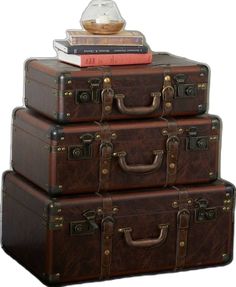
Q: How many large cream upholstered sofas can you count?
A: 0